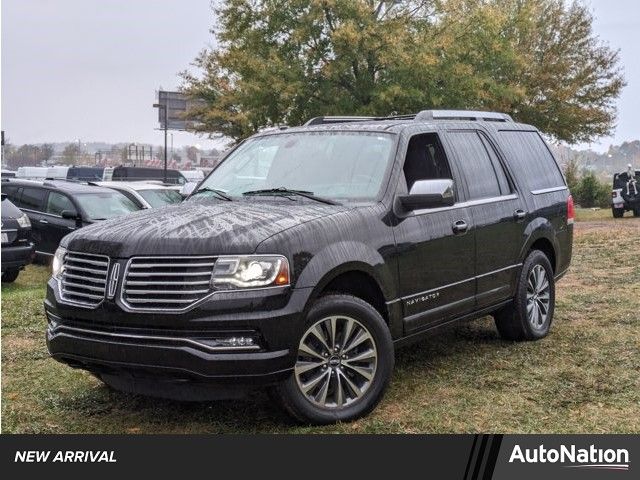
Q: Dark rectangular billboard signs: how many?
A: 1